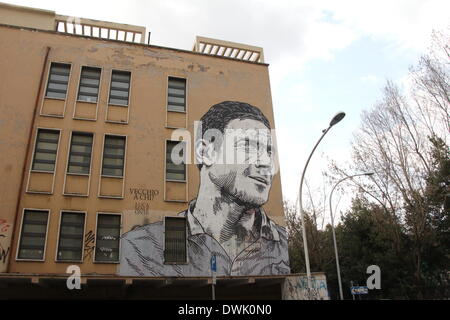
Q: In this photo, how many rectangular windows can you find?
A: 12